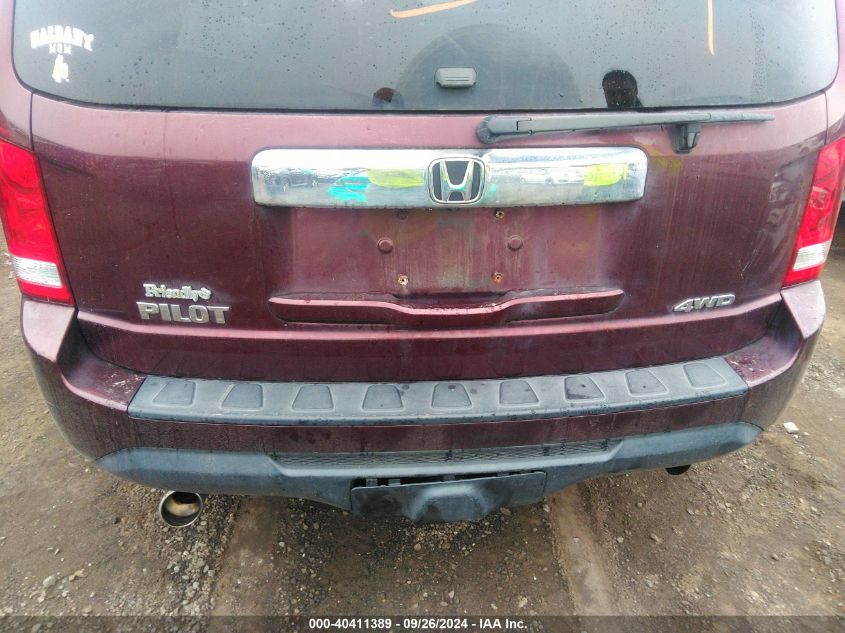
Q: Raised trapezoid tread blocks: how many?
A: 9